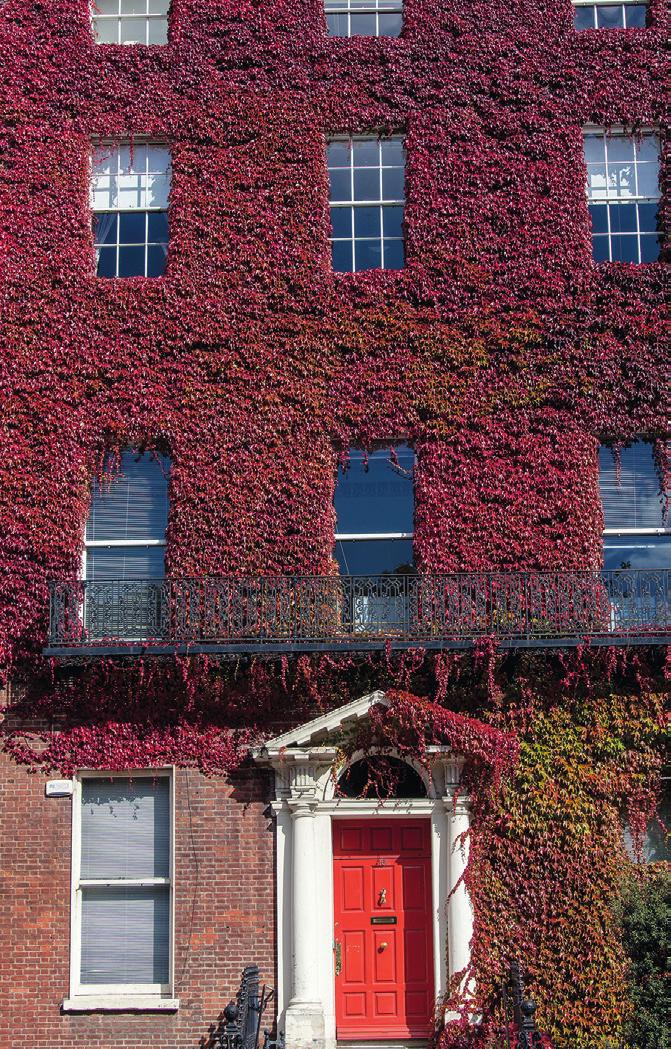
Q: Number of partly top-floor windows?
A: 3